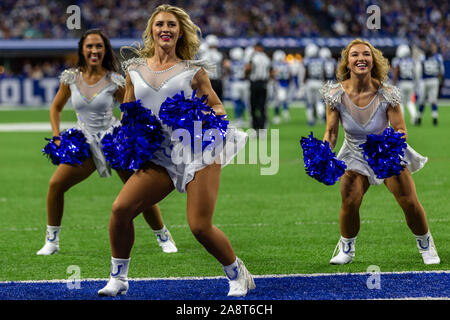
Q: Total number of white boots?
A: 6